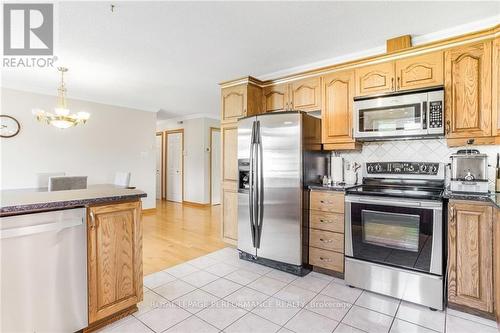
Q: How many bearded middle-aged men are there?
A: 0